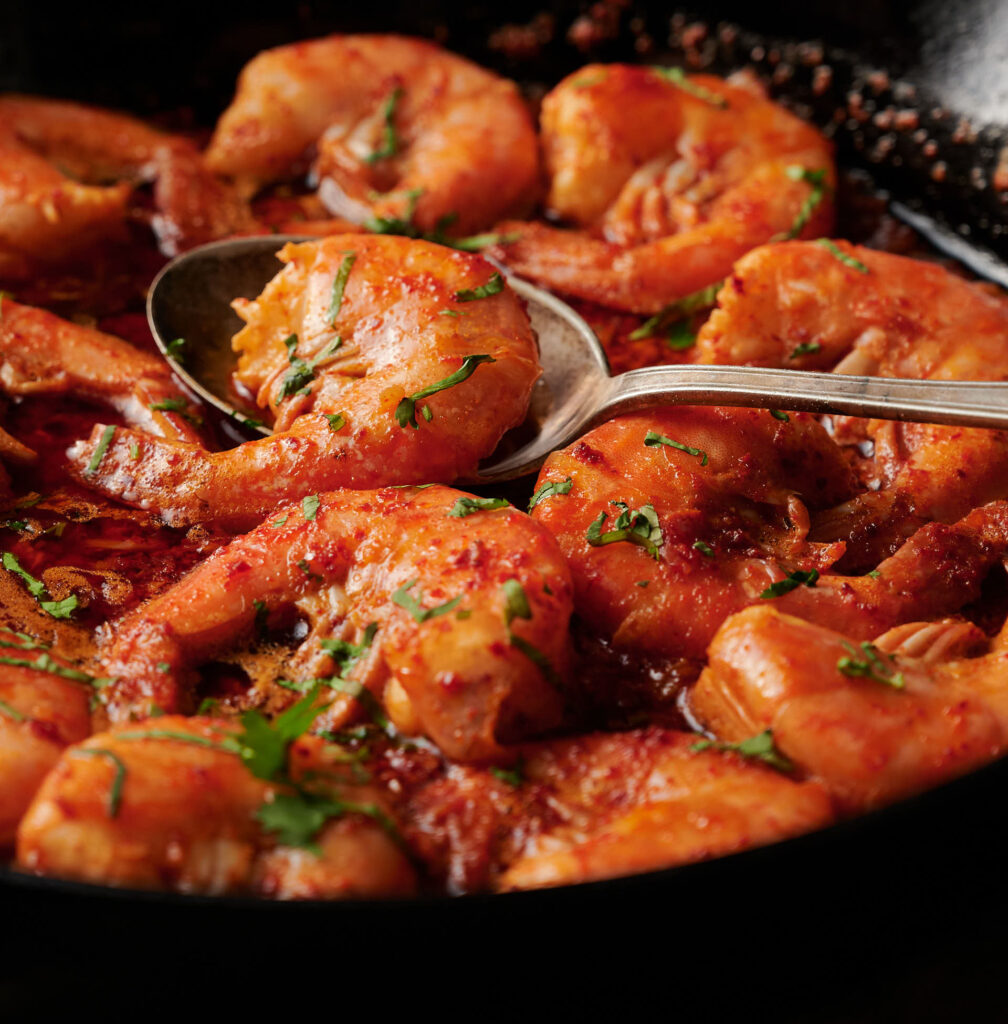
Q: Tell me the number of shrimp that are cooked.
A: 12